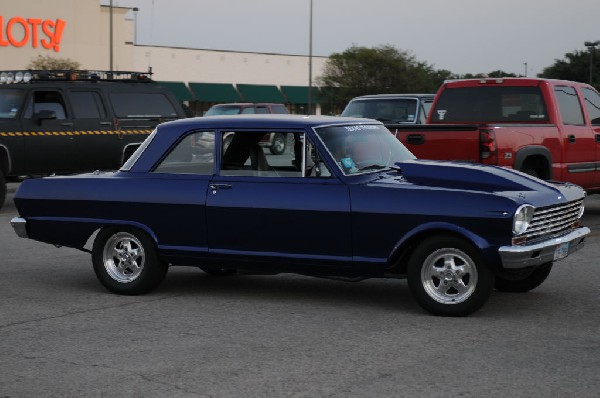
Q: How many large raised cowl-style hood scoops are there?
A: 1